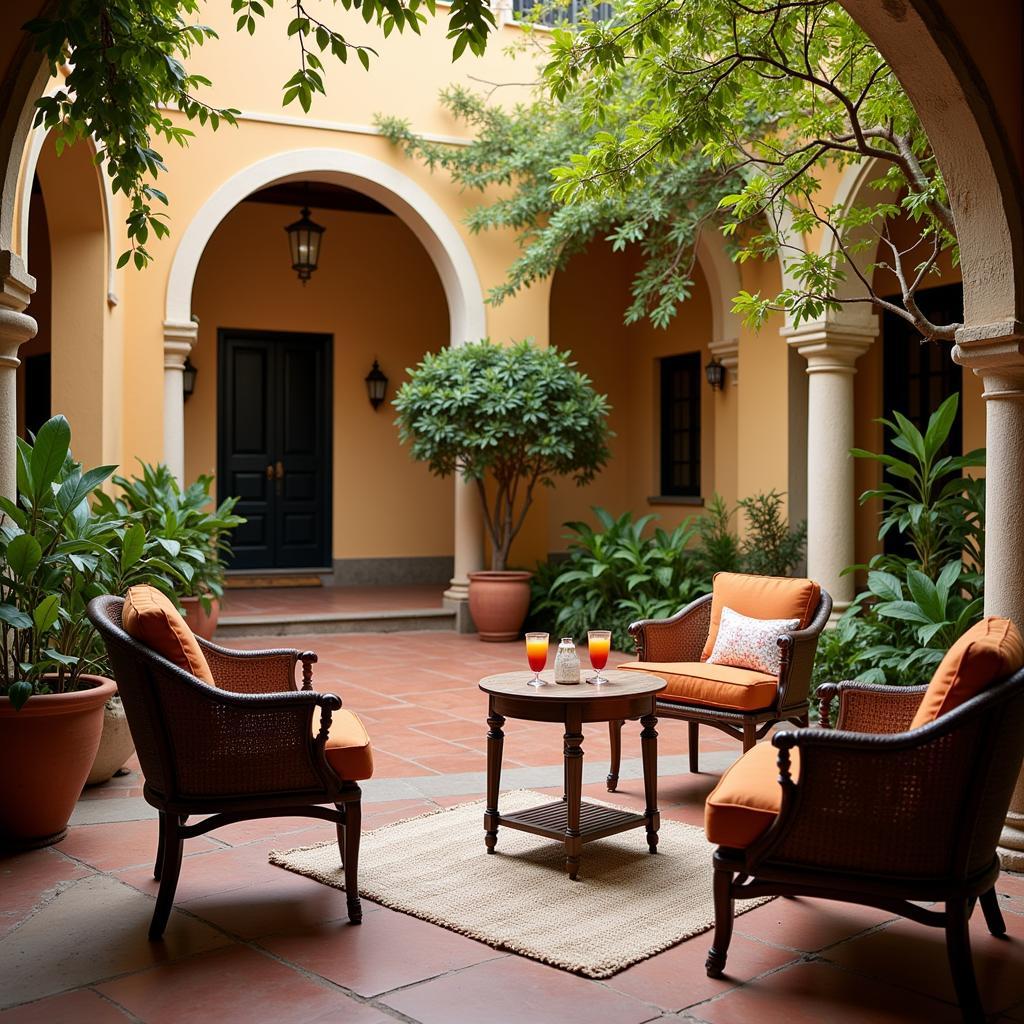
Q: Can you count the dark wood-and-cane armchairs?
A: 3